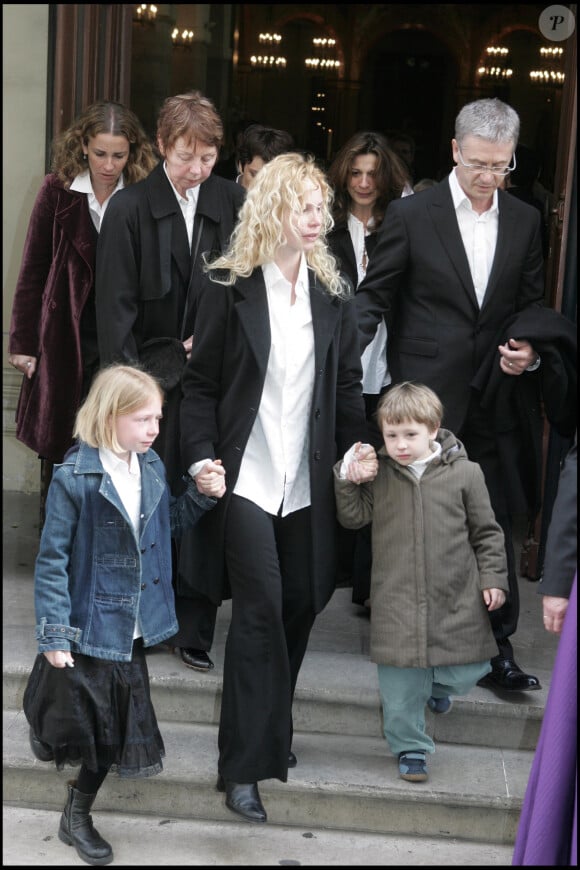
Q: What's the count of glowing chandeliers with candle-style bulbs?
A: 6